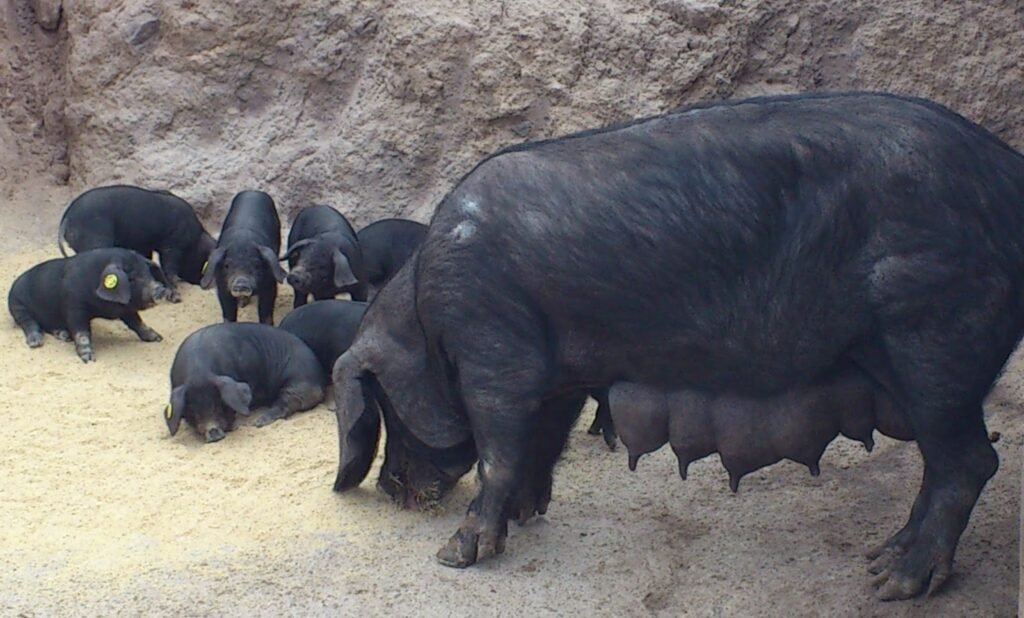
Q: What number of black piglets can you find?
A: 7